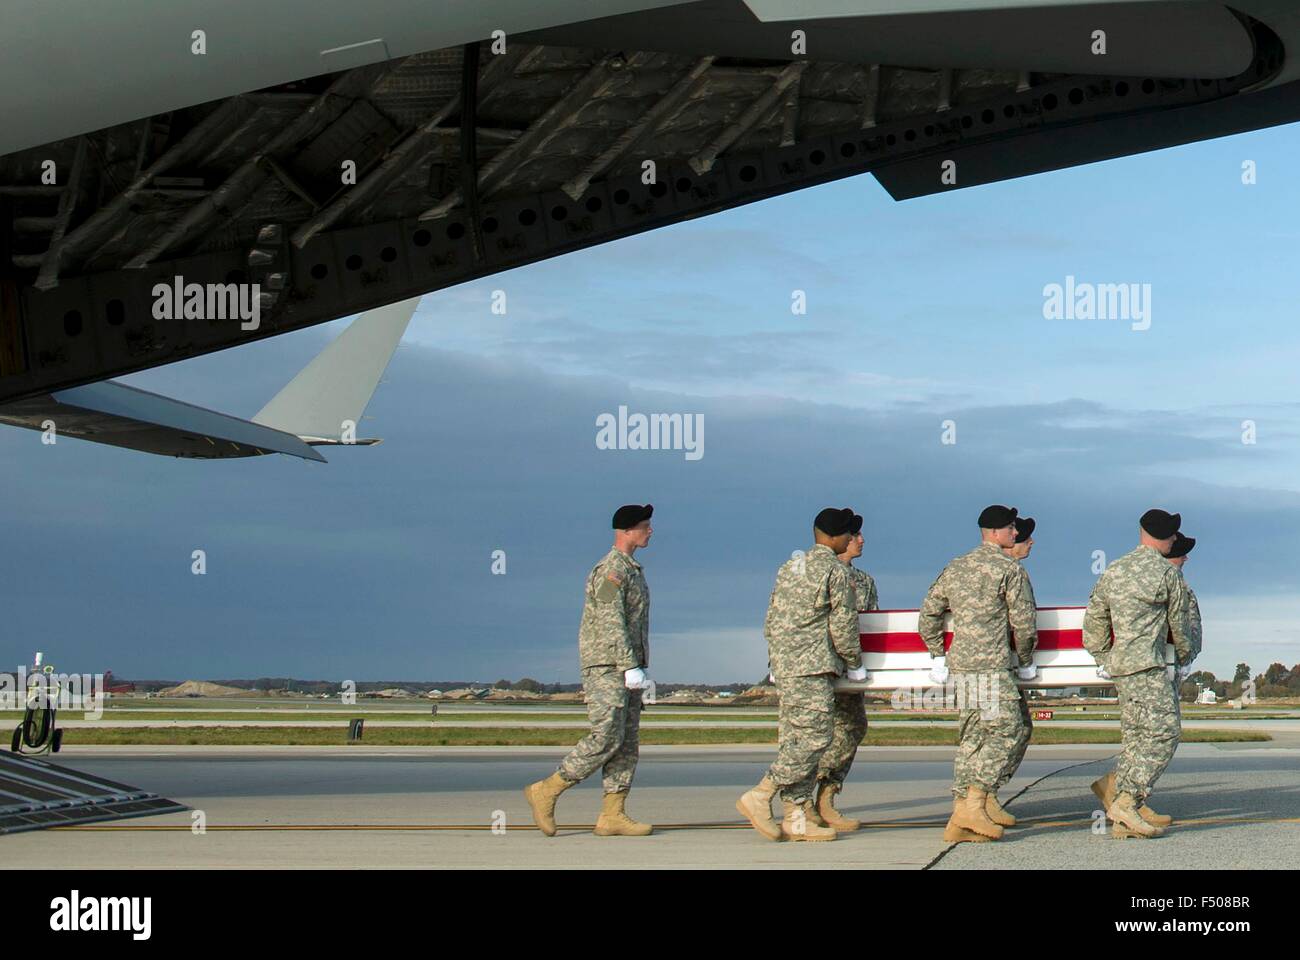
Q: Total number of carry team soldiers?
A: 7